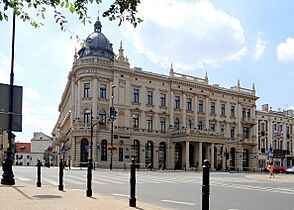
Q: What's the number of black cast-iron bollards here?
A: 5